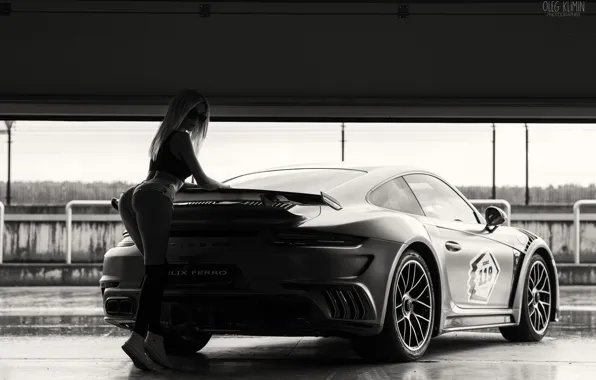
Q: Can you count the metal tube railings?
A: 4